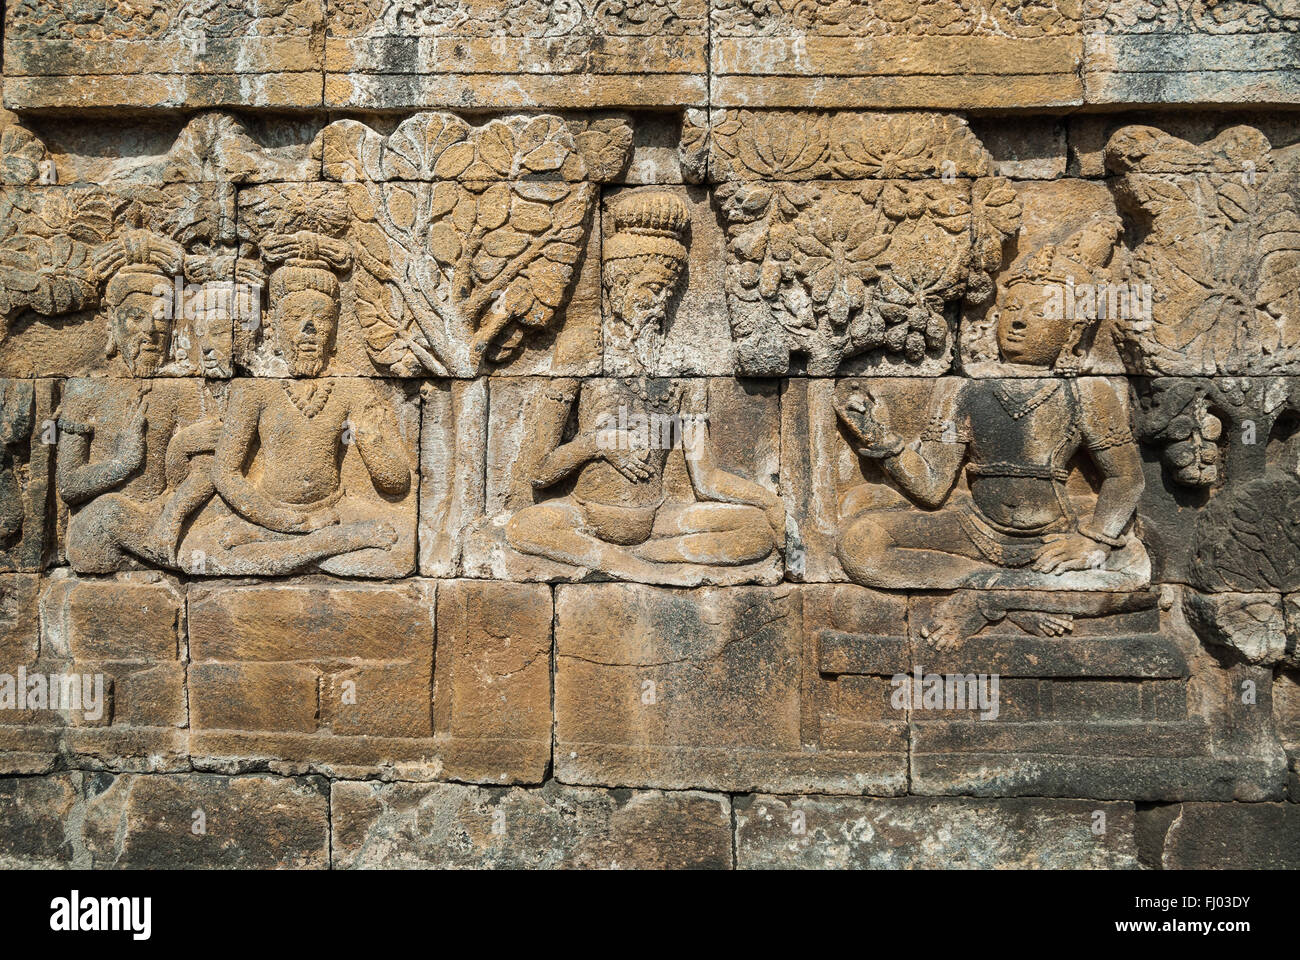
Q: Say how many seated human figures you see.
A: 5